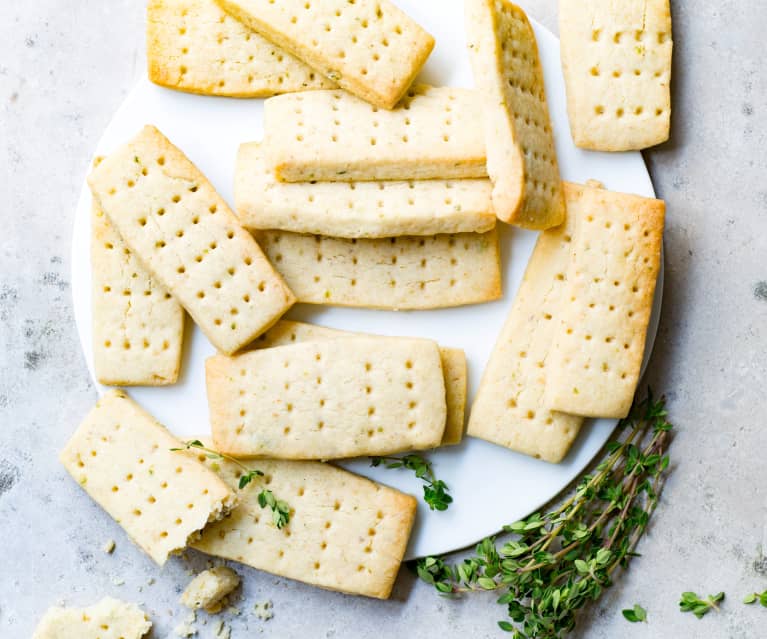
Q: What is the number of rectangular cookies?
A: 15